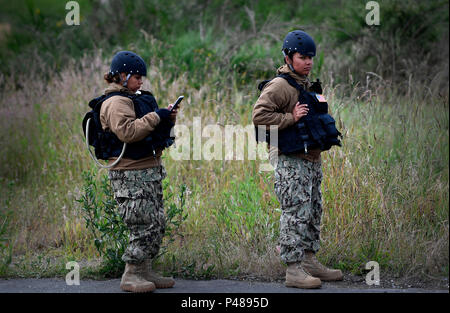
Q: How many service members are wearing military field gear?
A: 2